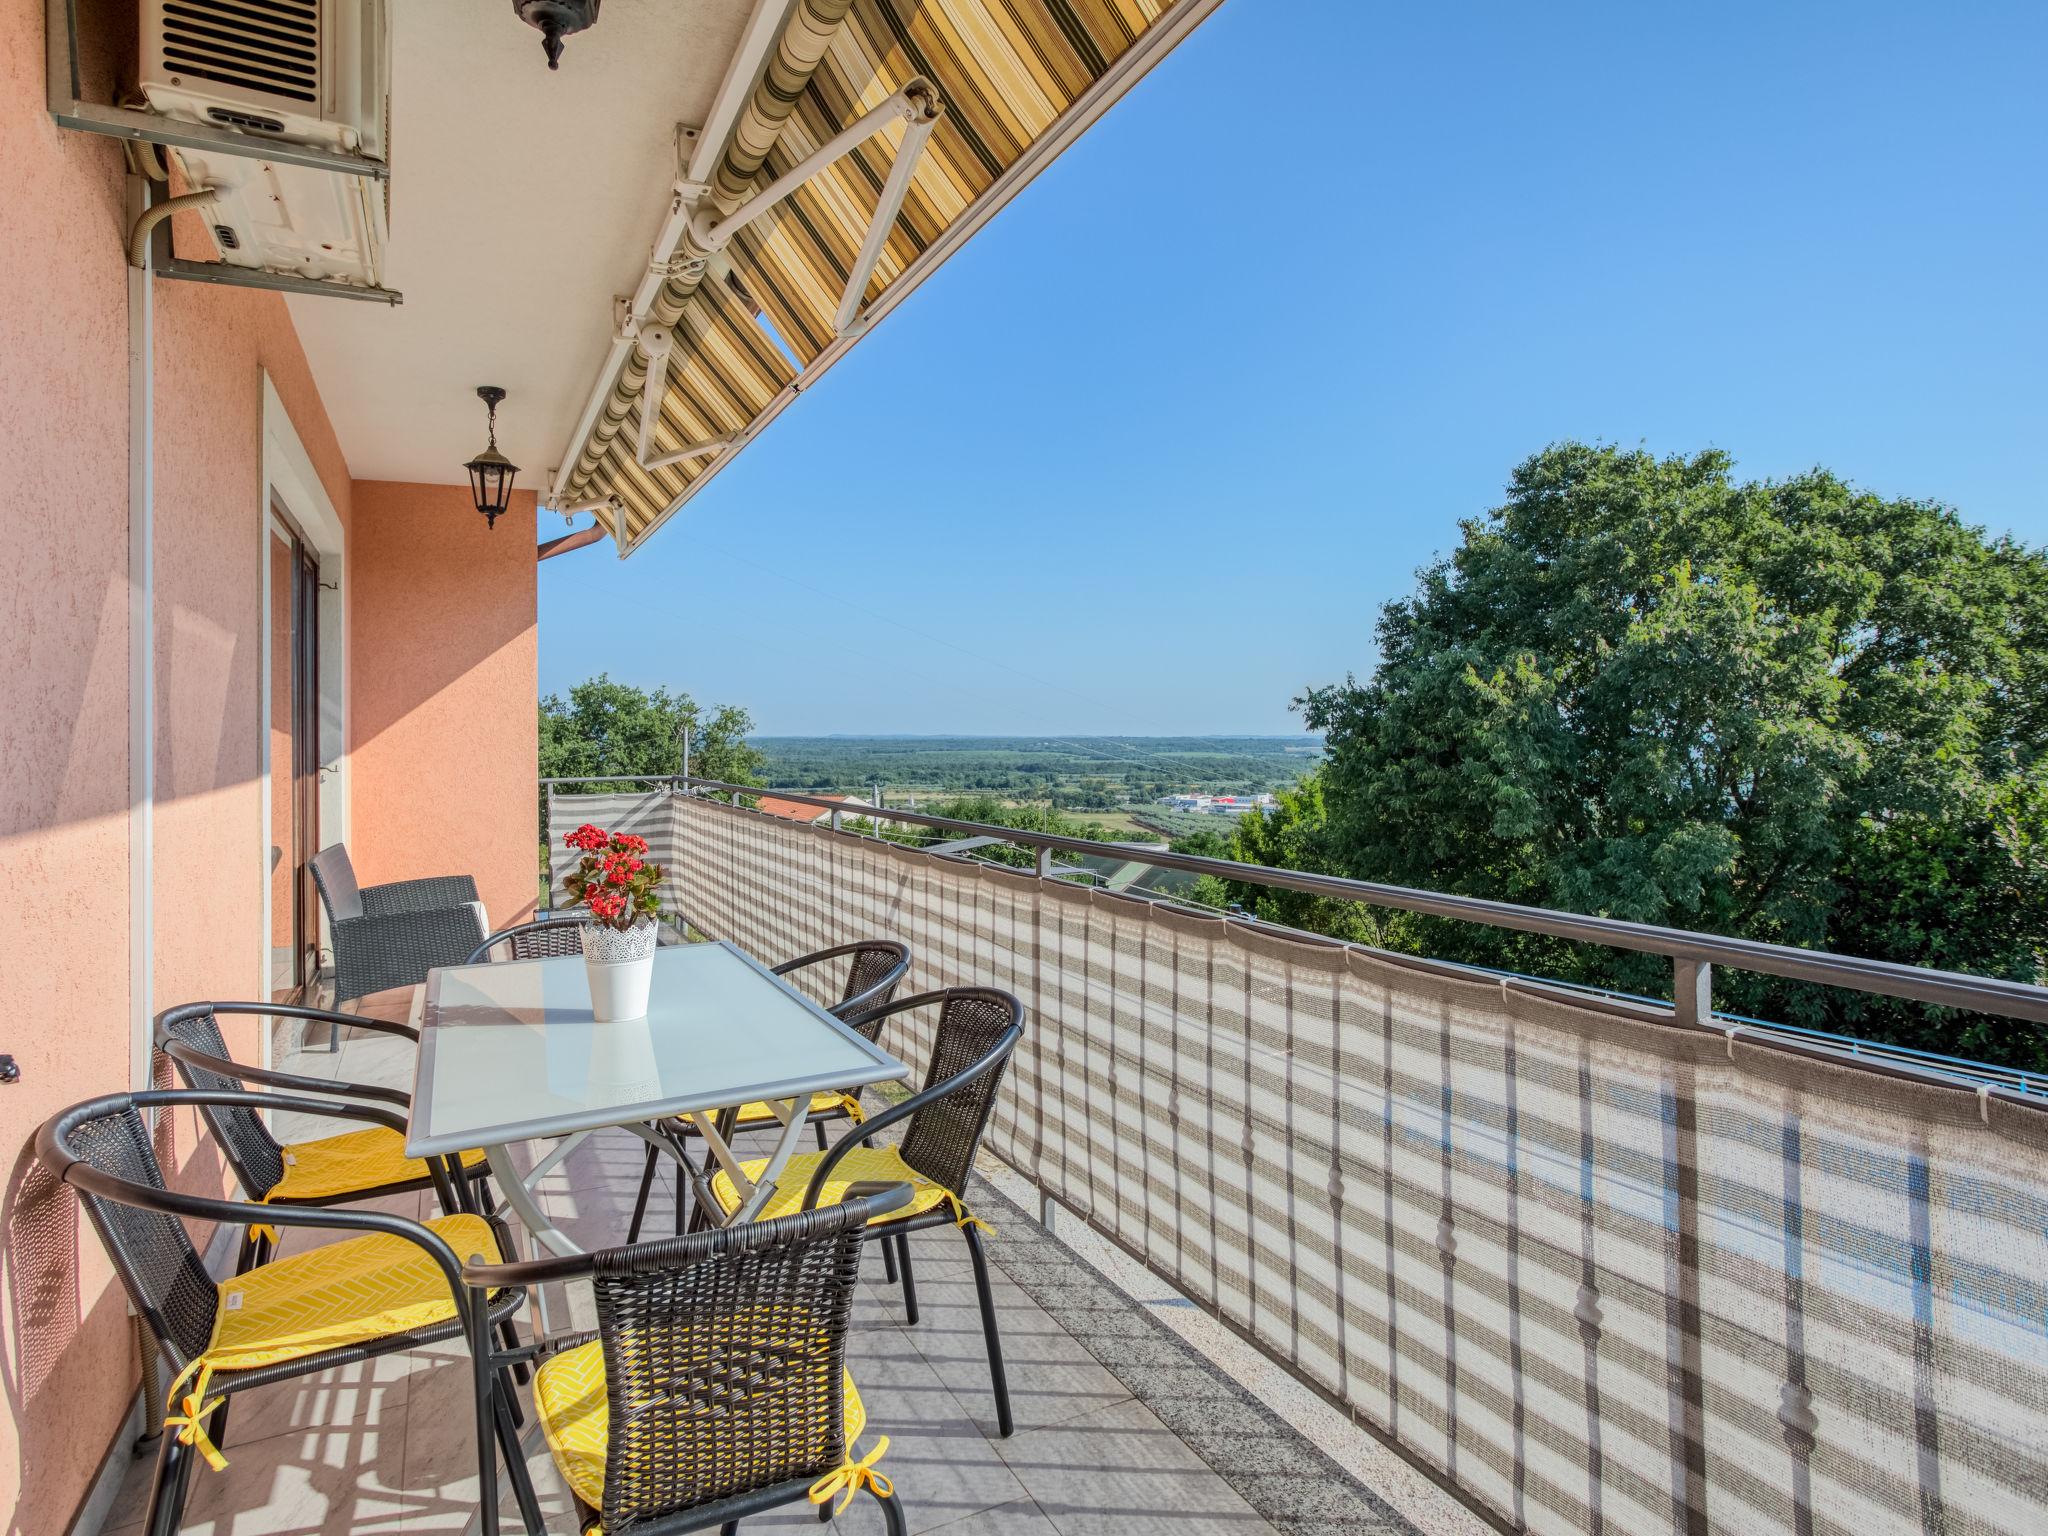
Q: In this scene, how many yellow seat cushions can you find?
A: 5